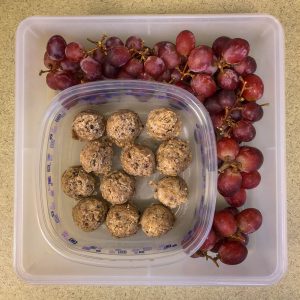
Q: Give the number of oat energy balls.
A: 12